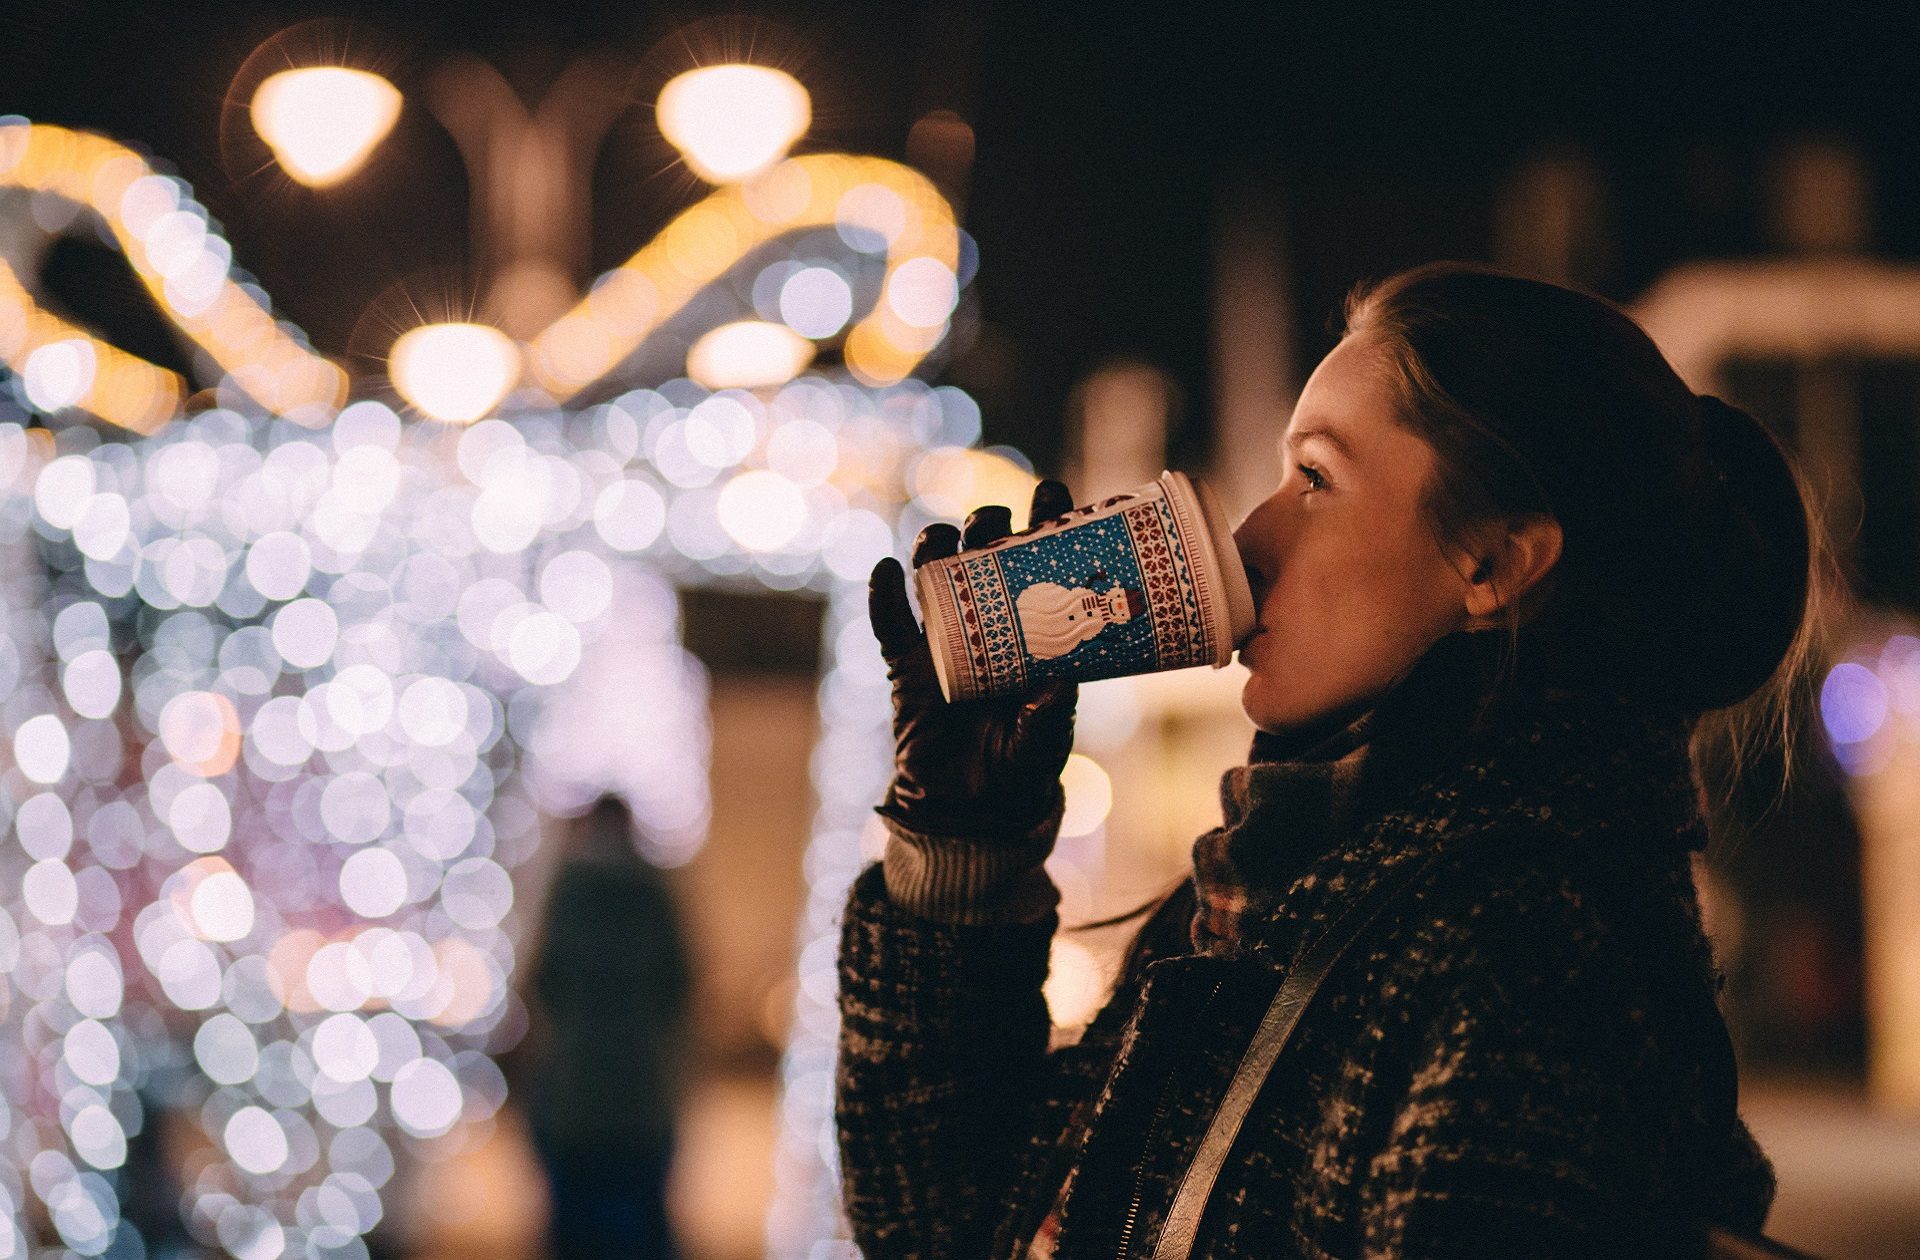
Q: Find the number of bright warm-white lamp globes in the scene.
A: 4